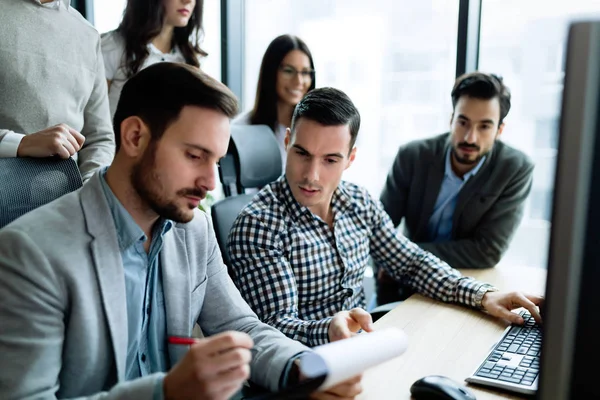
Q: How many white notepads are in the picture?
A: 1